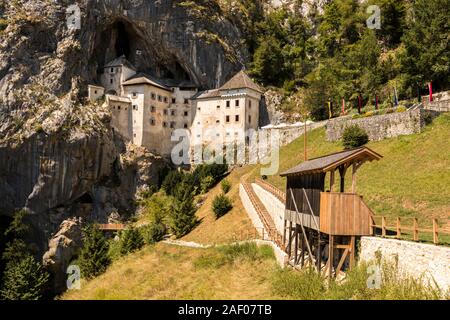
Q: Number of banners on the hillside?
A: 7